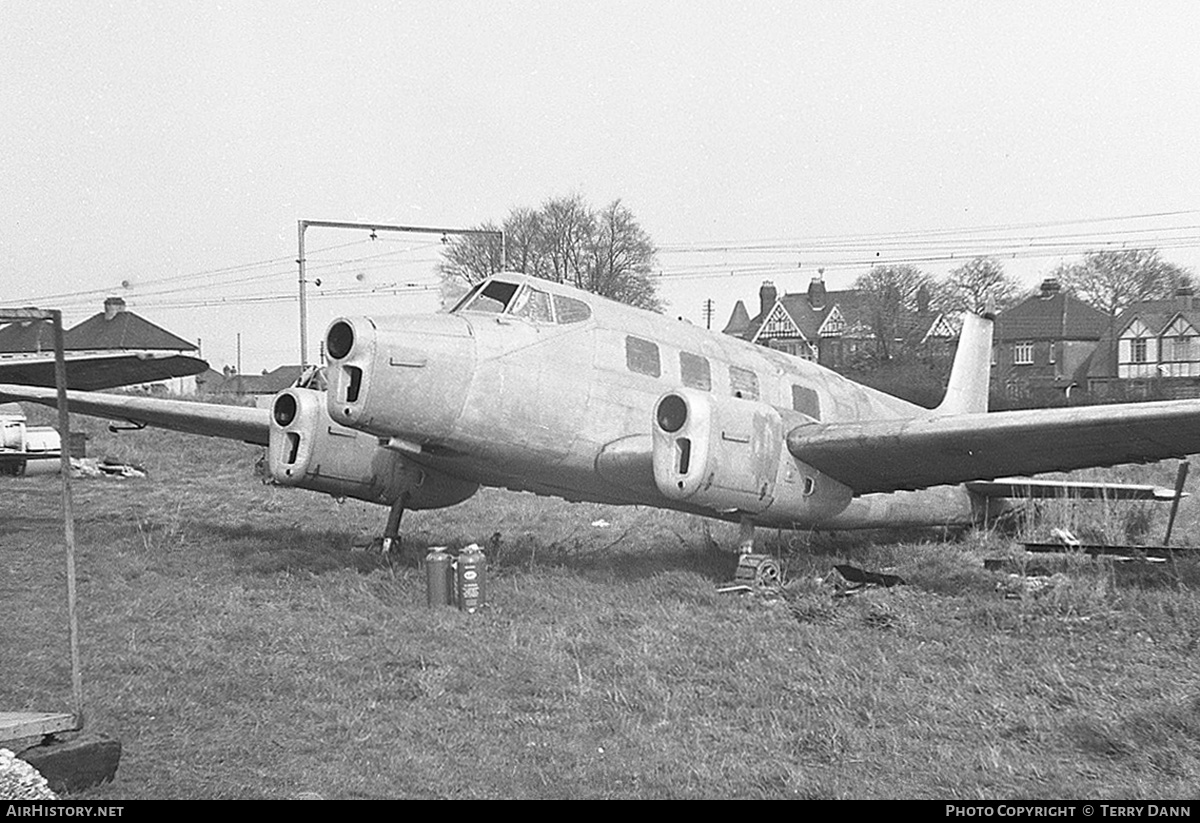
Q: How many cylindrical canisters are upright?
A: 2